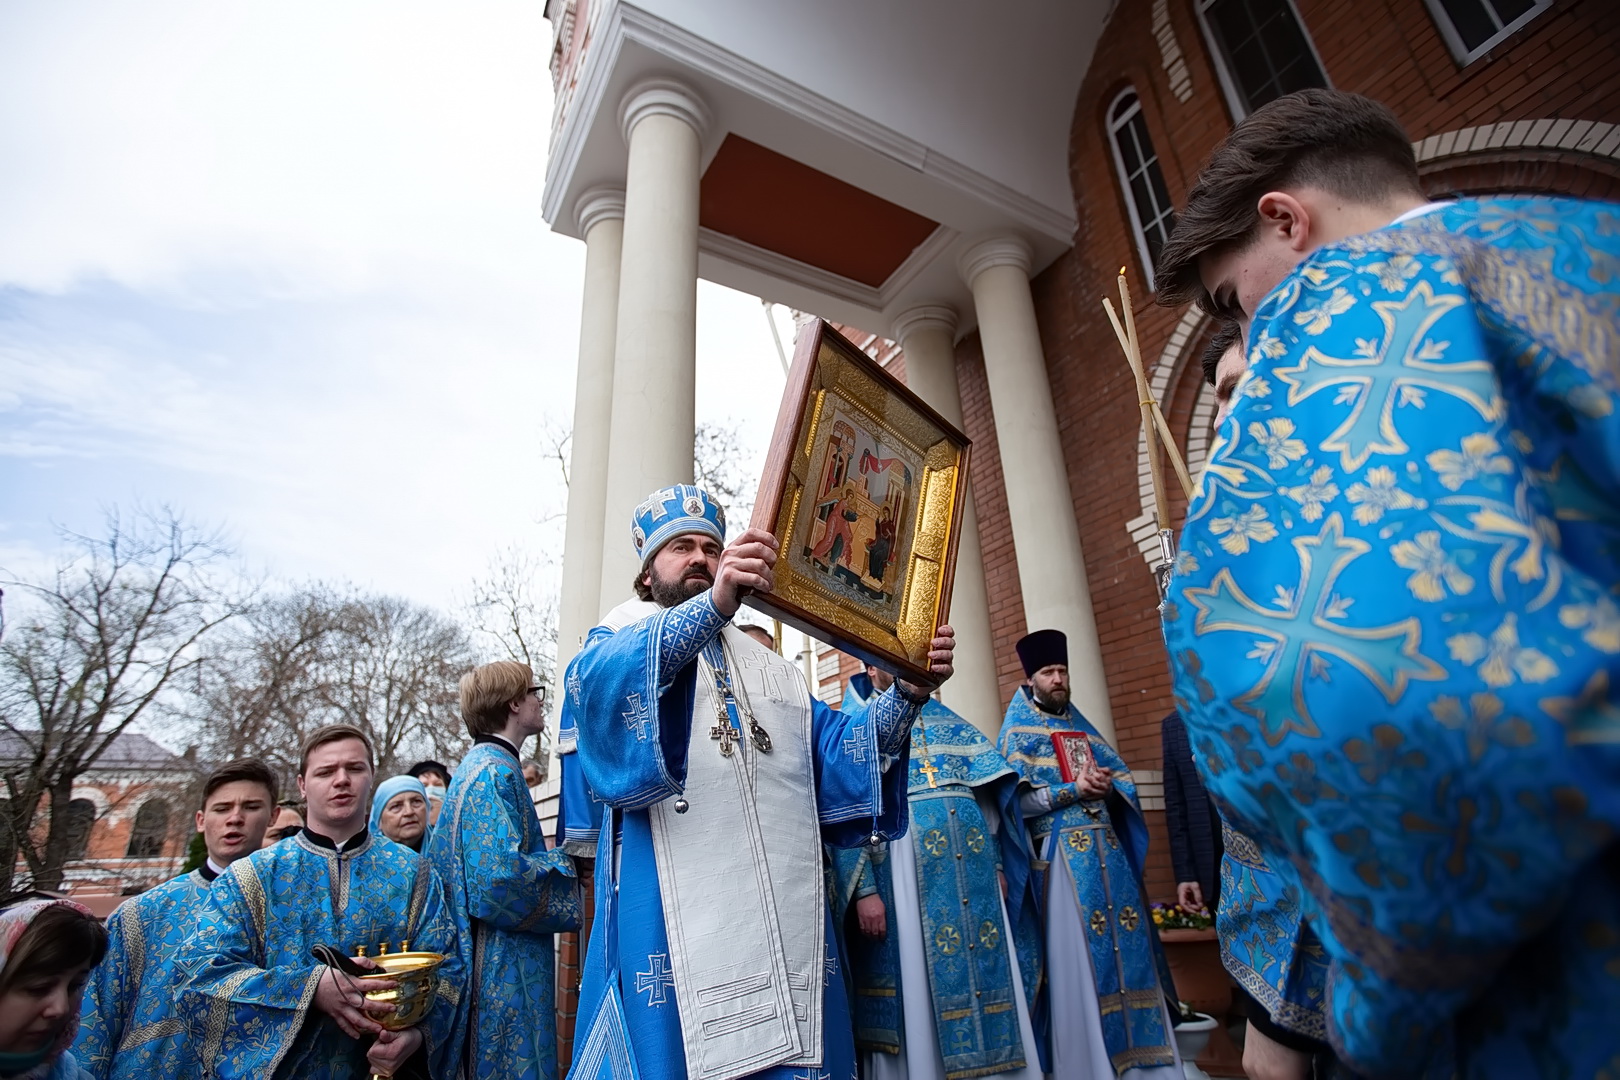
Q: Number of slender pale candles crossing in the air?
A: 2